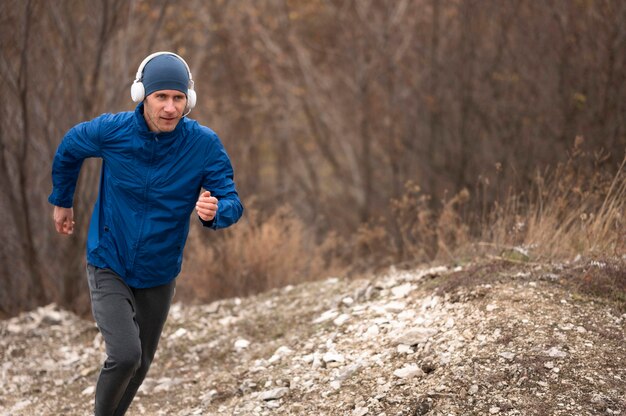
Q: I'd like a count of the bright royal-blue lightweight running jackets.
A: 1